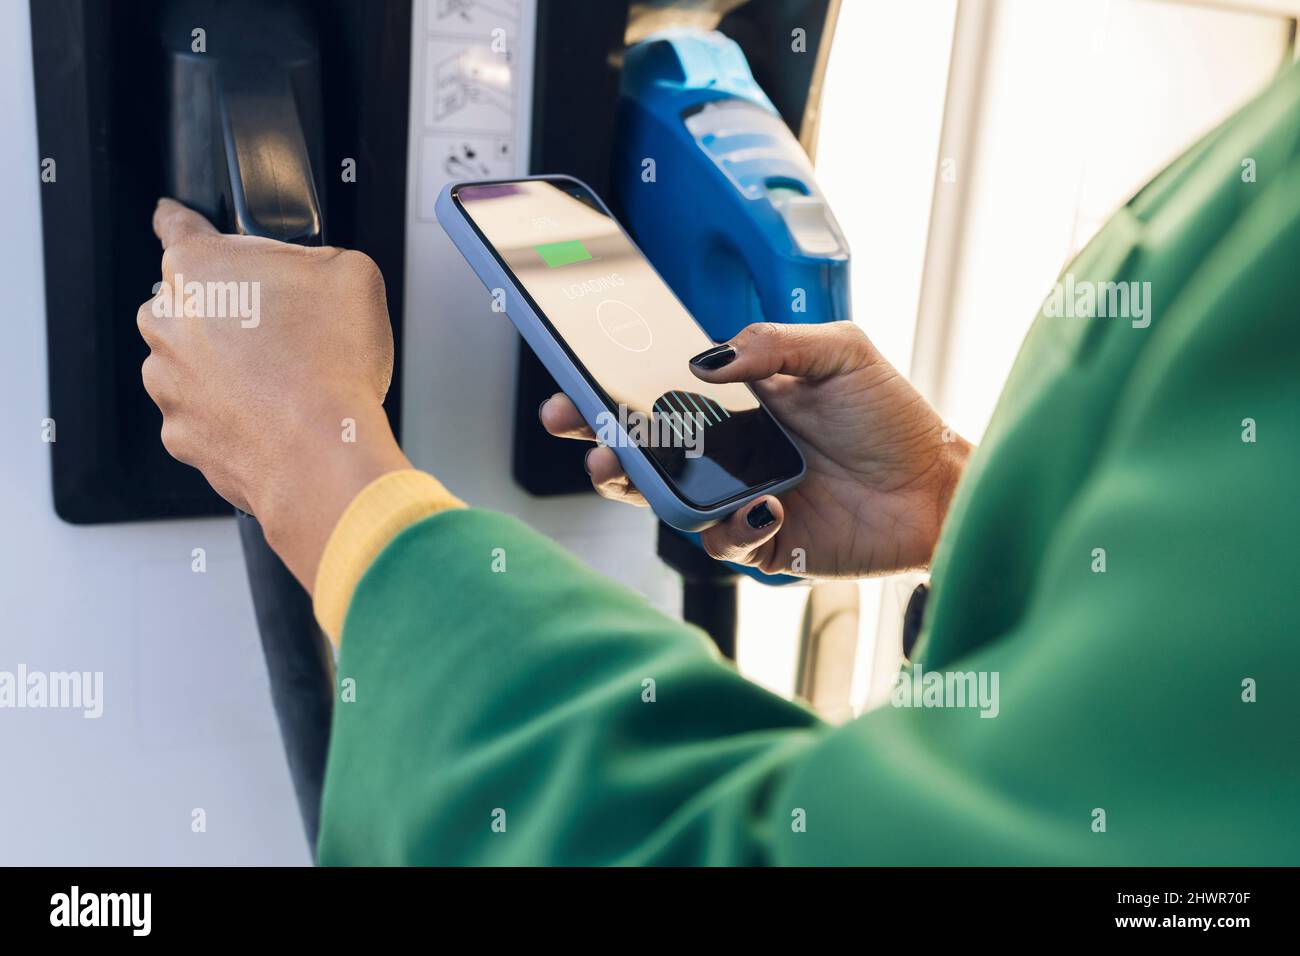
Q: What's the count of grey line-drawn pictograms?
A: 3